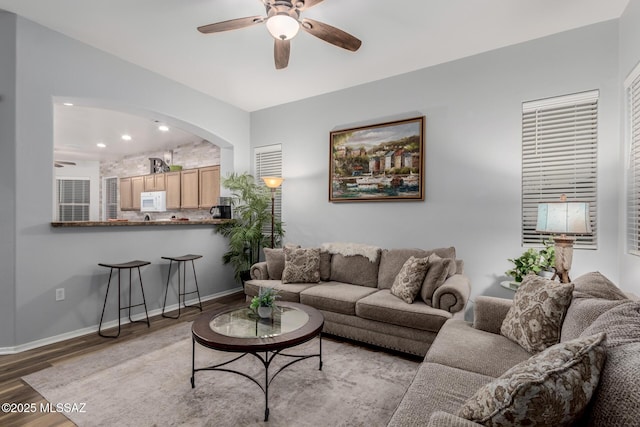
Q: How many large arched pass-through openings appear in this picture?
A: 1